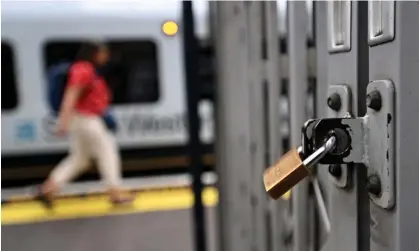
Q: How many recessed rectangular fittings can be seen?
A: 2